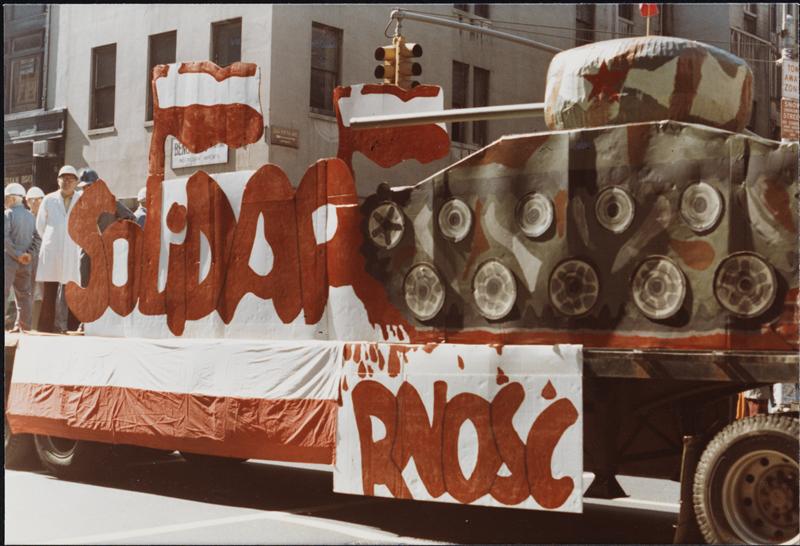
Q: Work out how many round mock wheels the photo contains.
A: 10